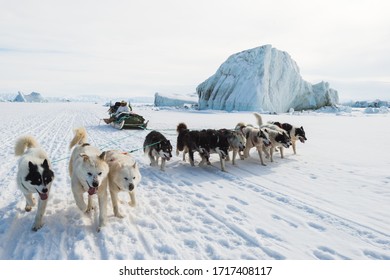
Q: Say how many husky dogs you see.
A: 11